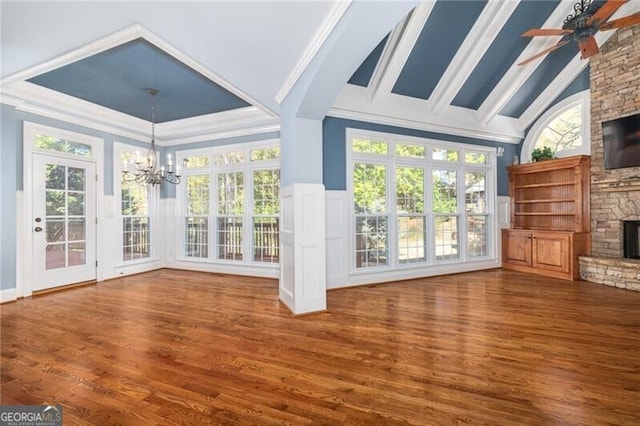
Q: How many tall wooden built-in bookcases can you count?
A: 1